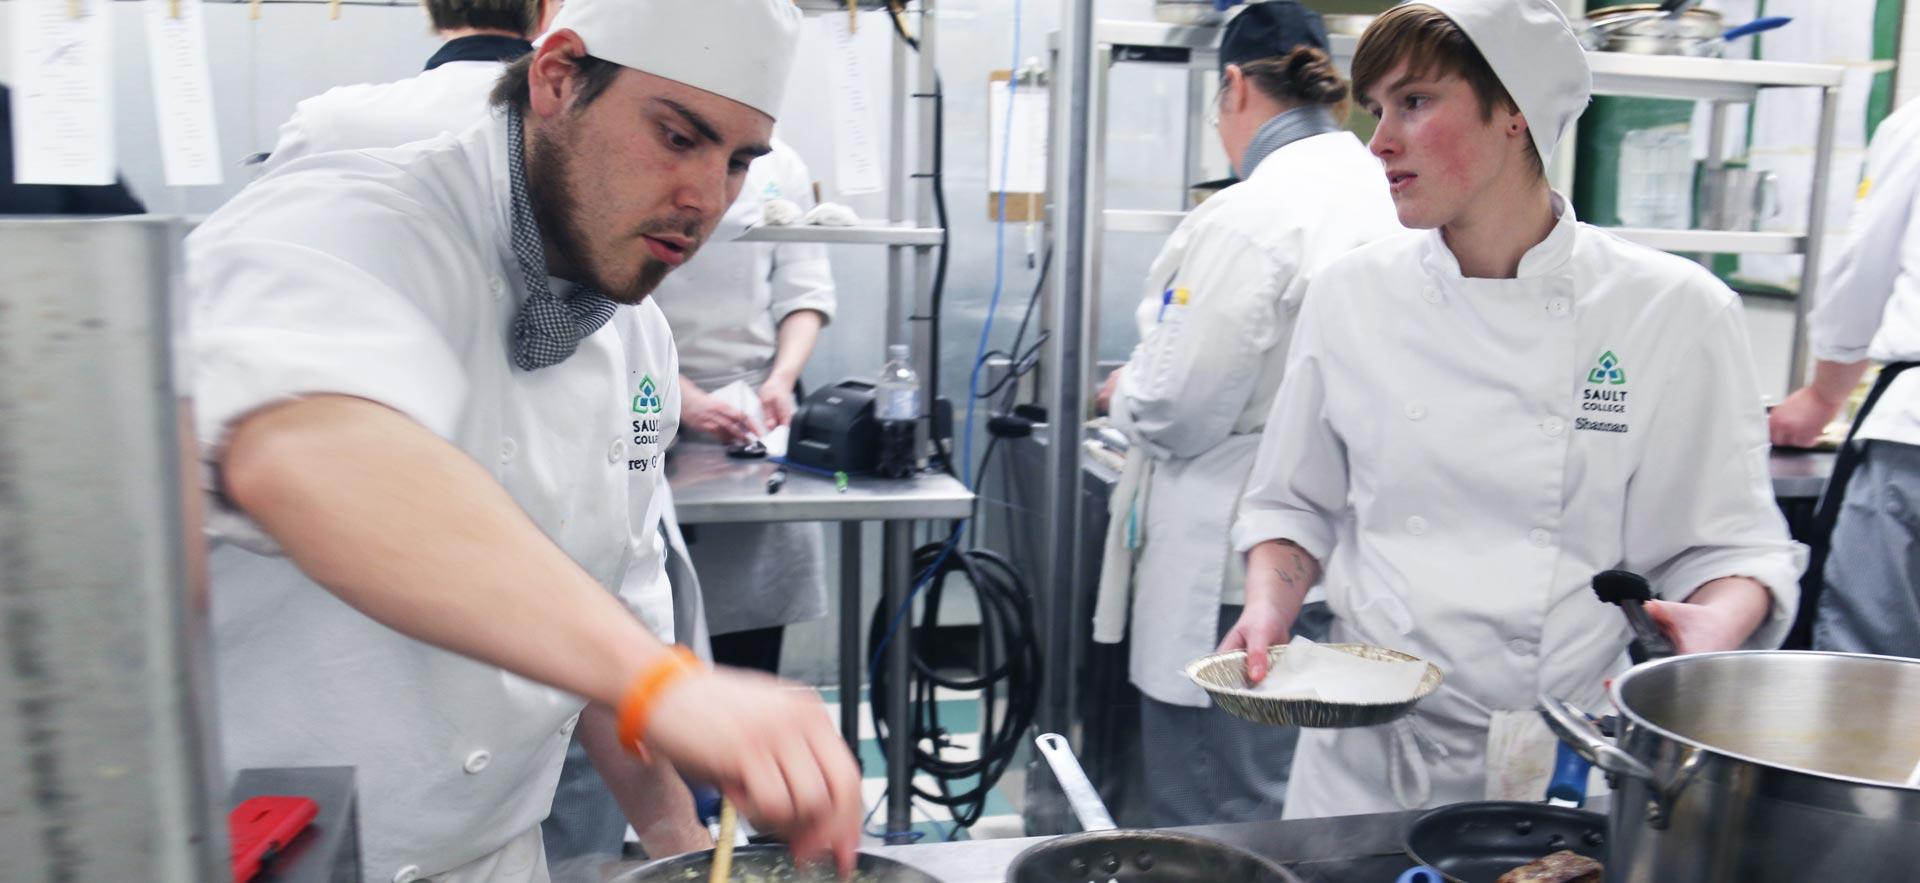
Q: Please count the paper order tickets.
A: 3